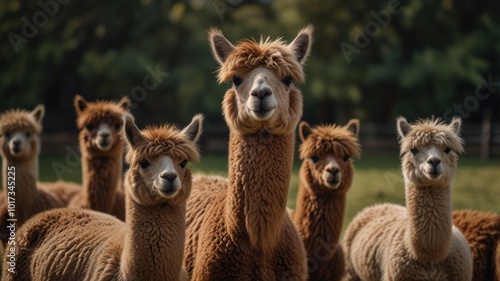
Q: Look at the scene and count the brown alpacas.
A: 5